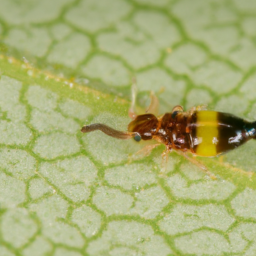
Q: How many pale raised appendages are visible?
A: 2